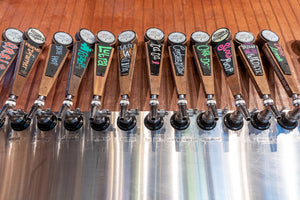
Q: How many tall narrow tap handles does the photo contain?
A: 12